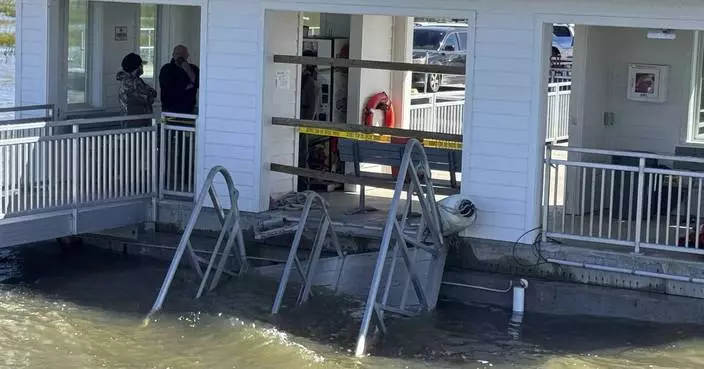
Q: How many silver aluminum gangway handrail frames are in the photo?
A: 3